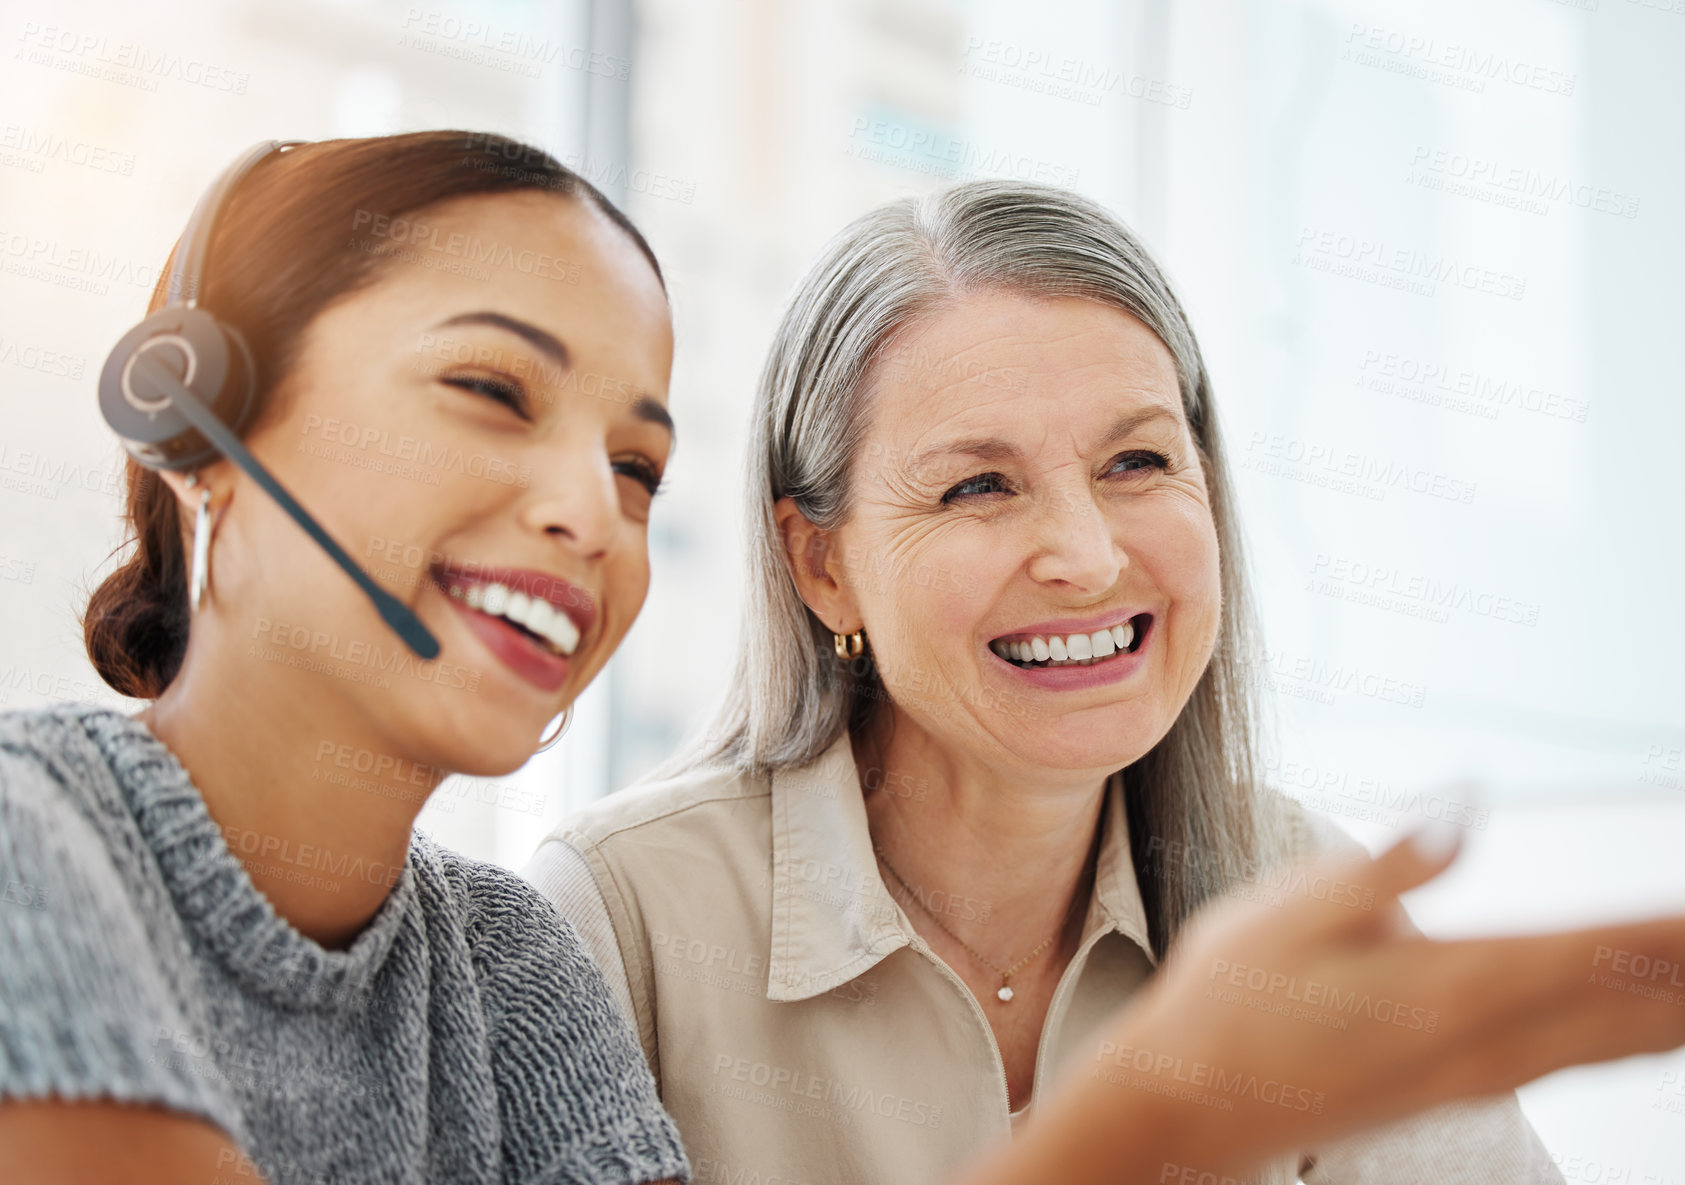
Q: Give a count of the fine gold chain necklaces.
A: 1